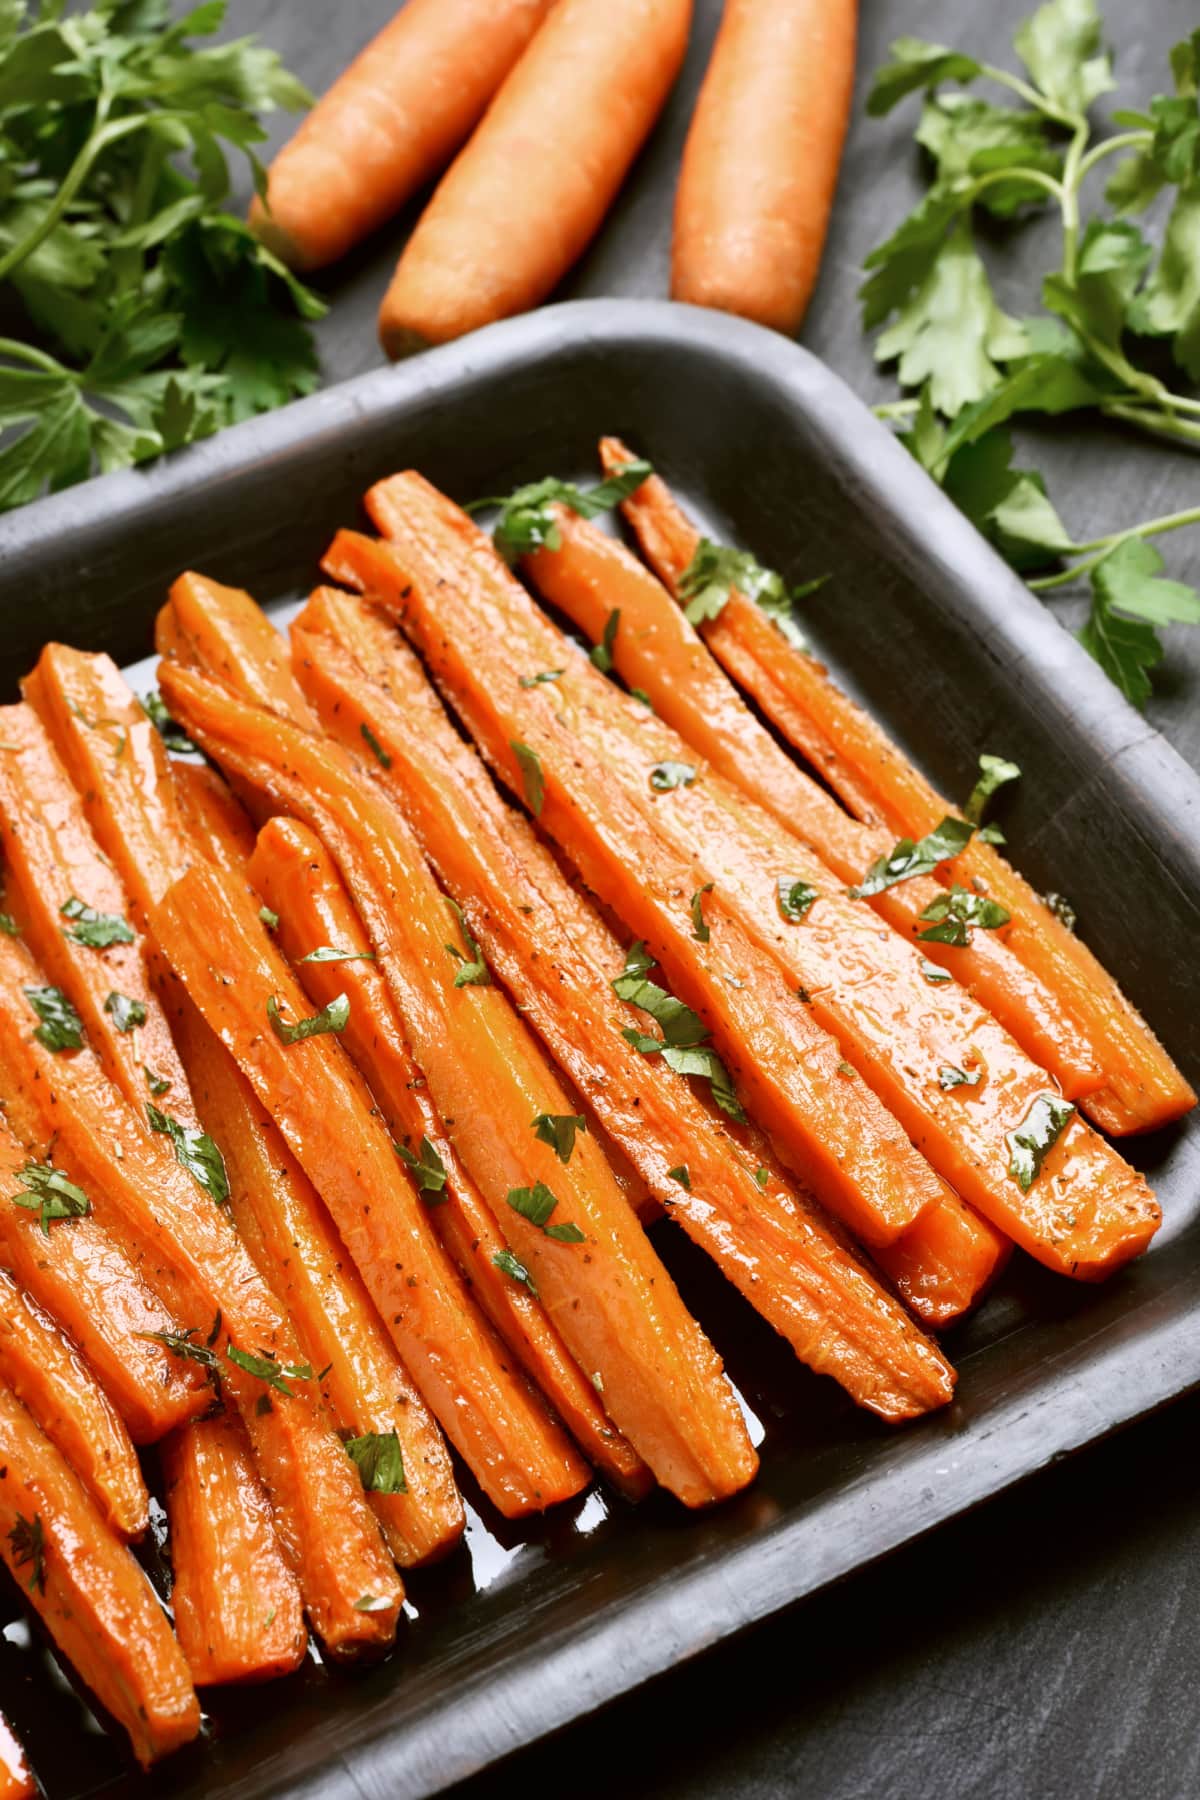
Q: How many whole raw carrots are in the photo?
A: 3